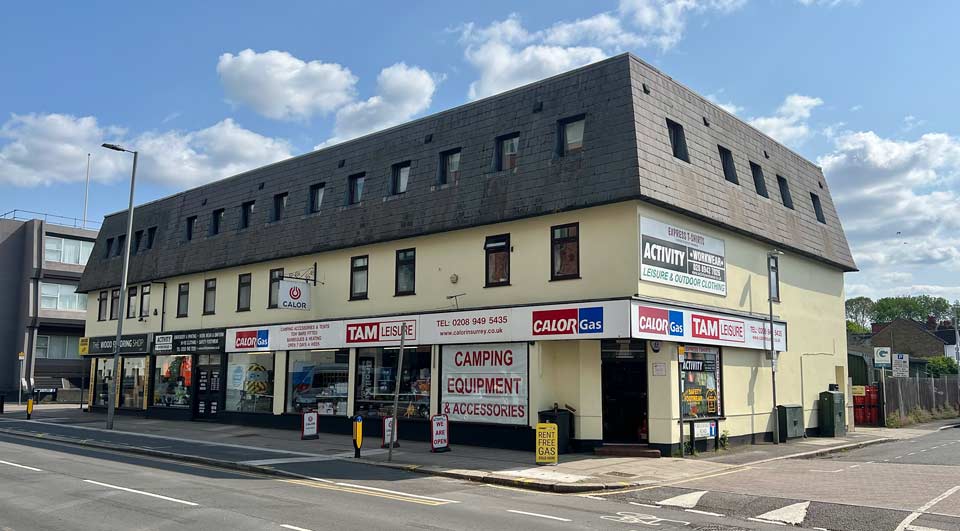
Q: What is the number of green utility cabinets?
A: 2